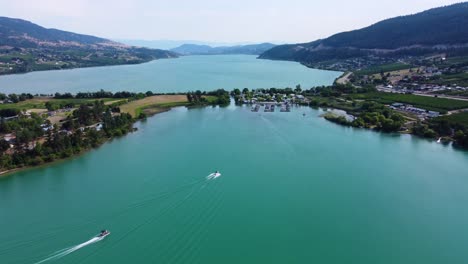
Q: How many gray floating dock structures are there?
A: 3